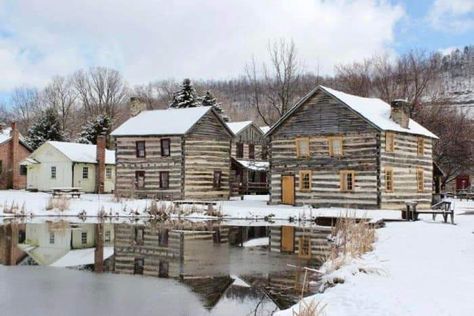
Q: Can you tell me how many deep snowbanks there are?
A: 0